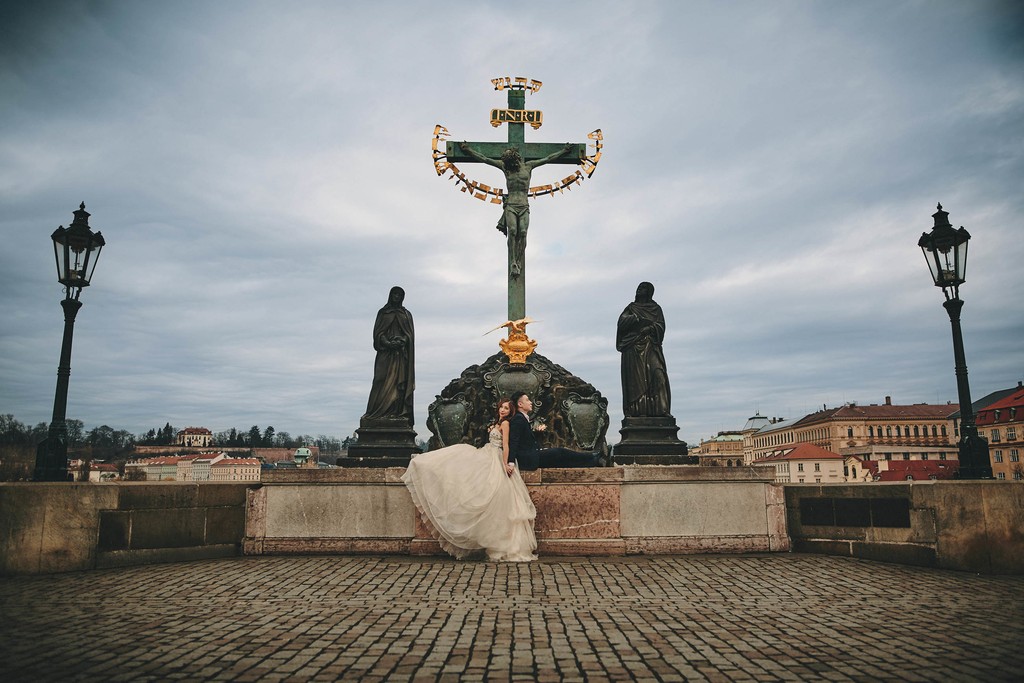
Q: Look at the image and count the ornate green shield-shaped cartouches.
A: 3